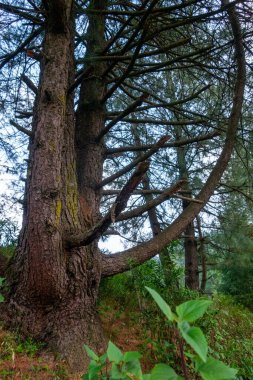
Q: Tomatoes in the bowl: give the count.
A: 0